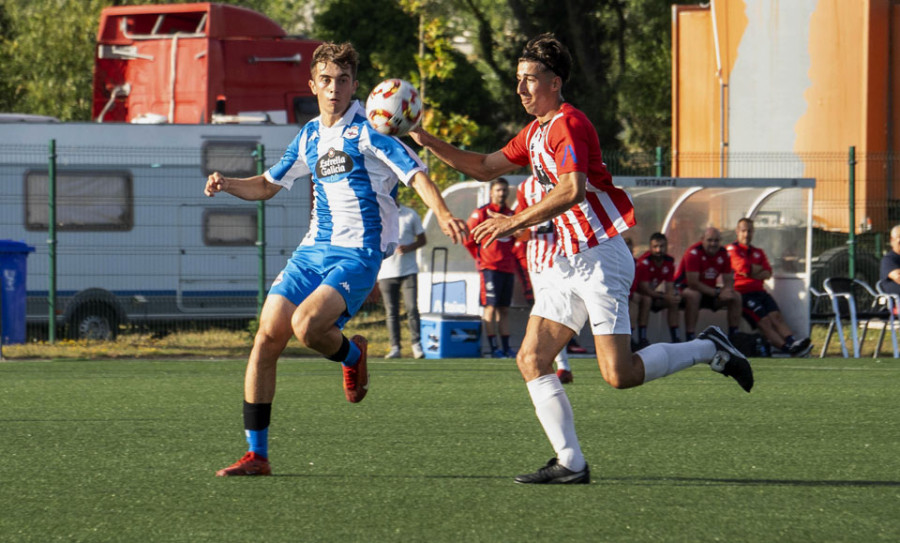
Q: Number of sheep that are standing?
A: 0